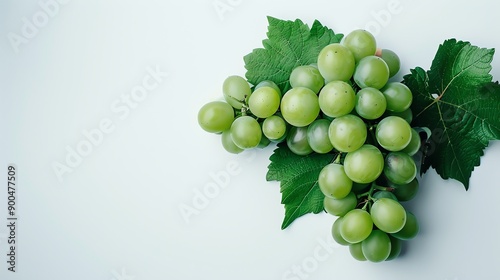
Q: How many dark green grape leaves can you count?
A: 3